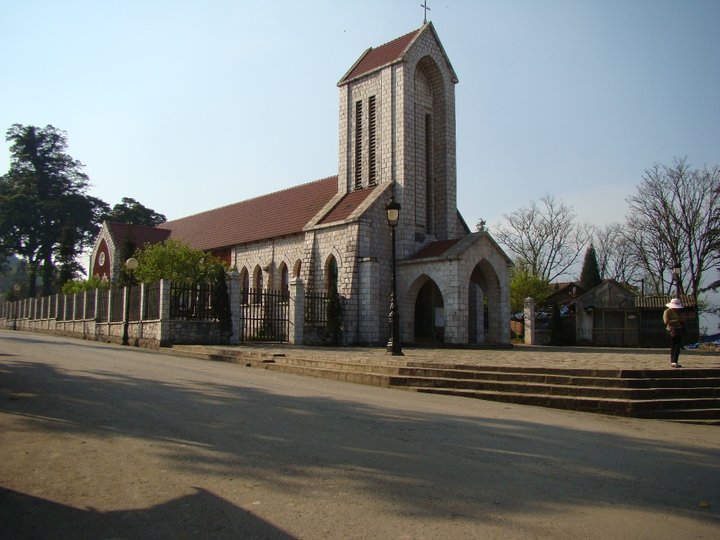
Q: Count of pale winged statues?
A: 0